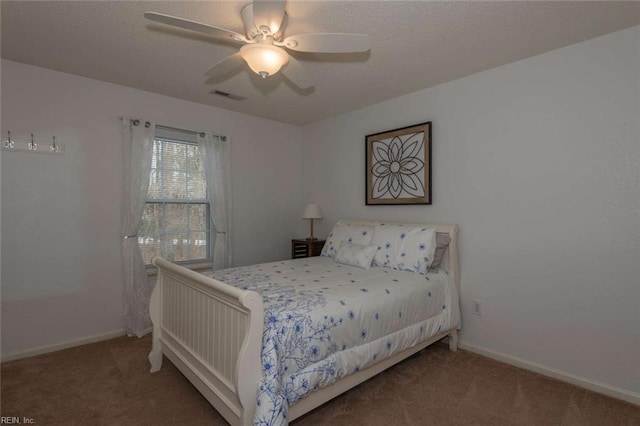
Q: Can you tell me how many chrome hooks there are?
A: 3